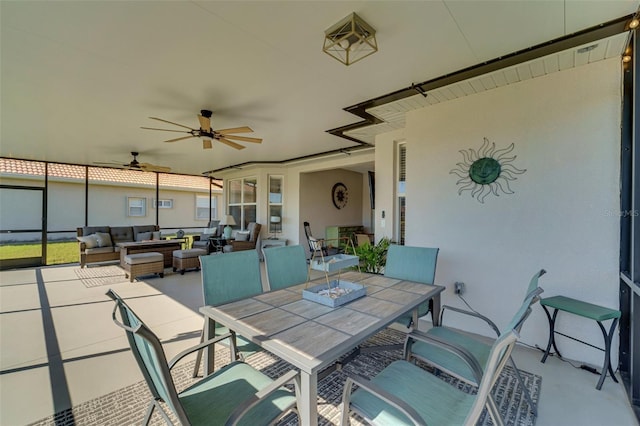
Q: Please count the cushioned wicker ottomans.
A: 2